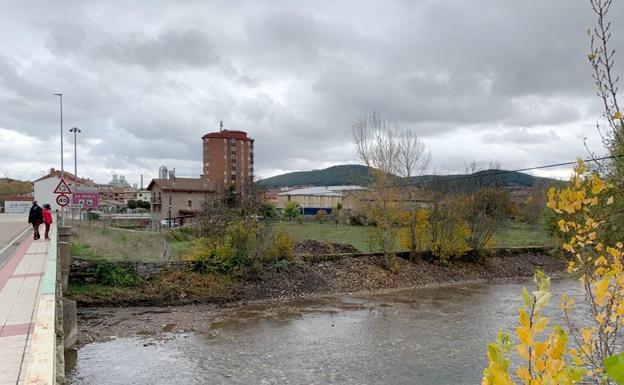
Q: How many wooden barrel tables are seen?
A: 0